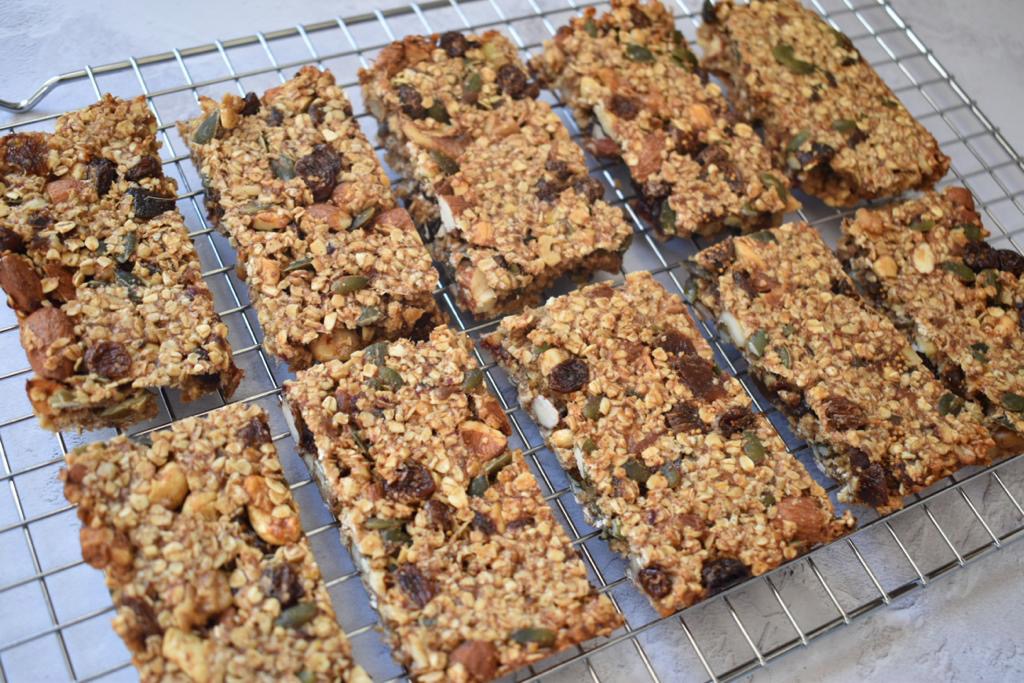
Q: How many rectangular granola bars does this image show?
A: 10